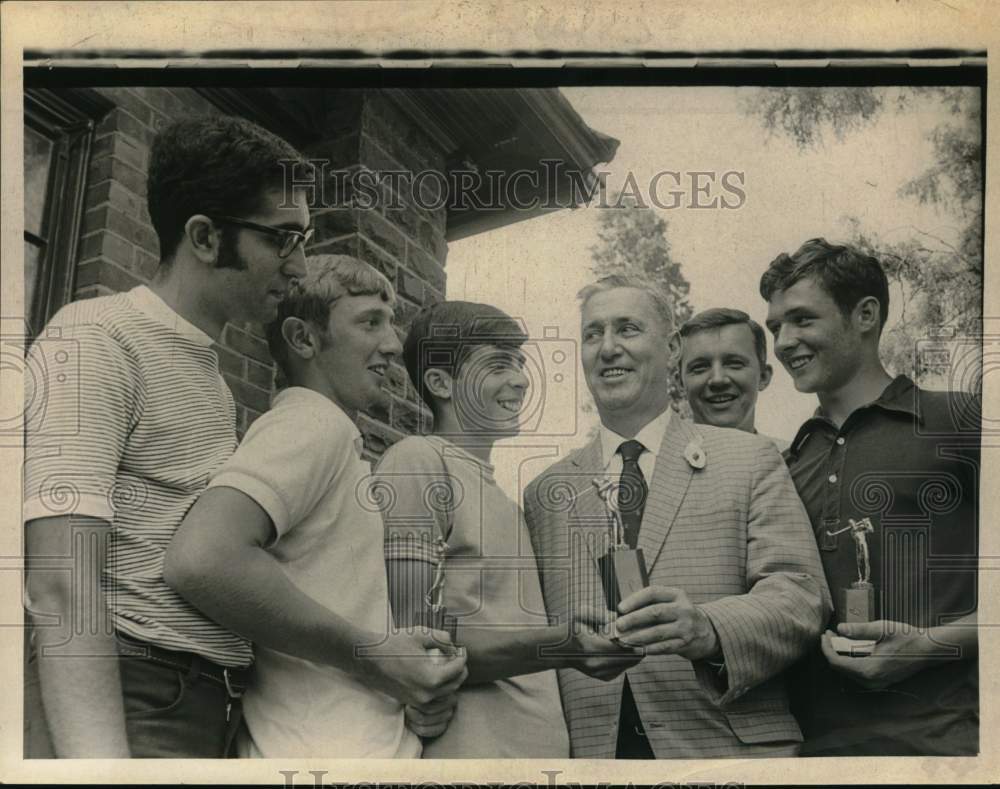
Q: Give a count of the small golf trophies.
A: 3